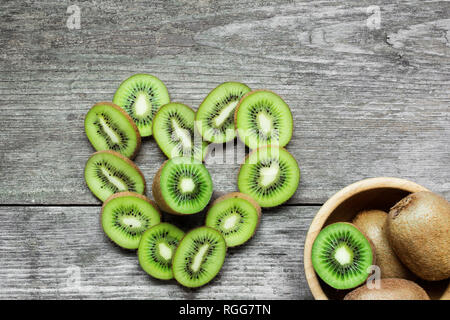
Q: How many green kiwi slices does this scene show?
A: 13